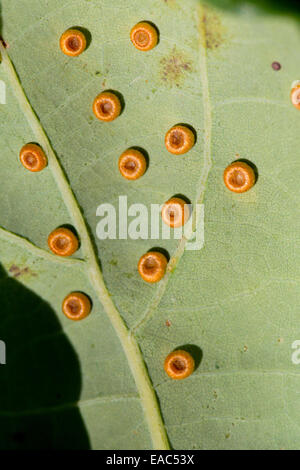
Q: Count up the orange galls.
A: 13